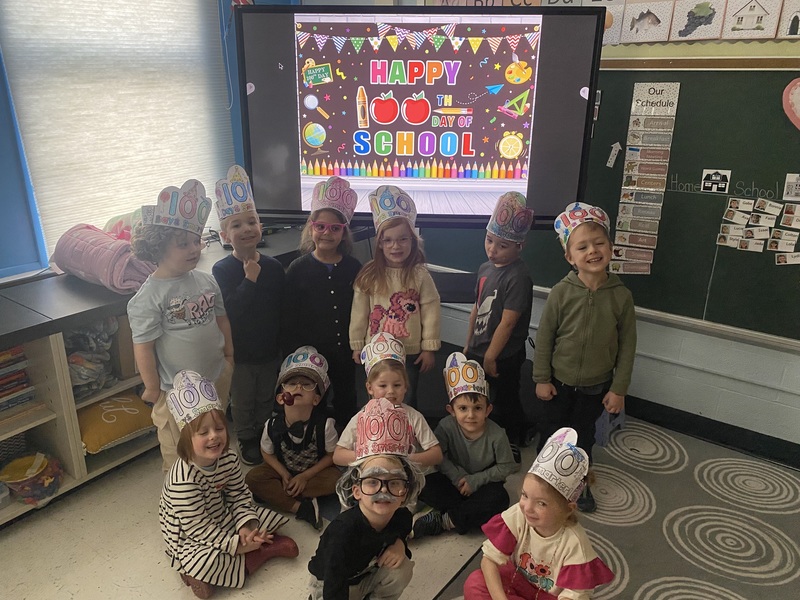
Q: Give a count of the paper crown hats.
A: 12